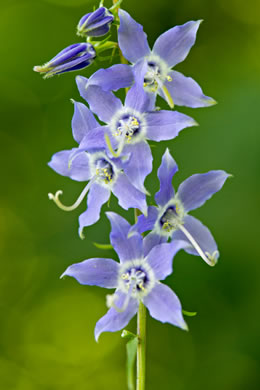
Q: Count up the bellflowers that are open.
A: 5